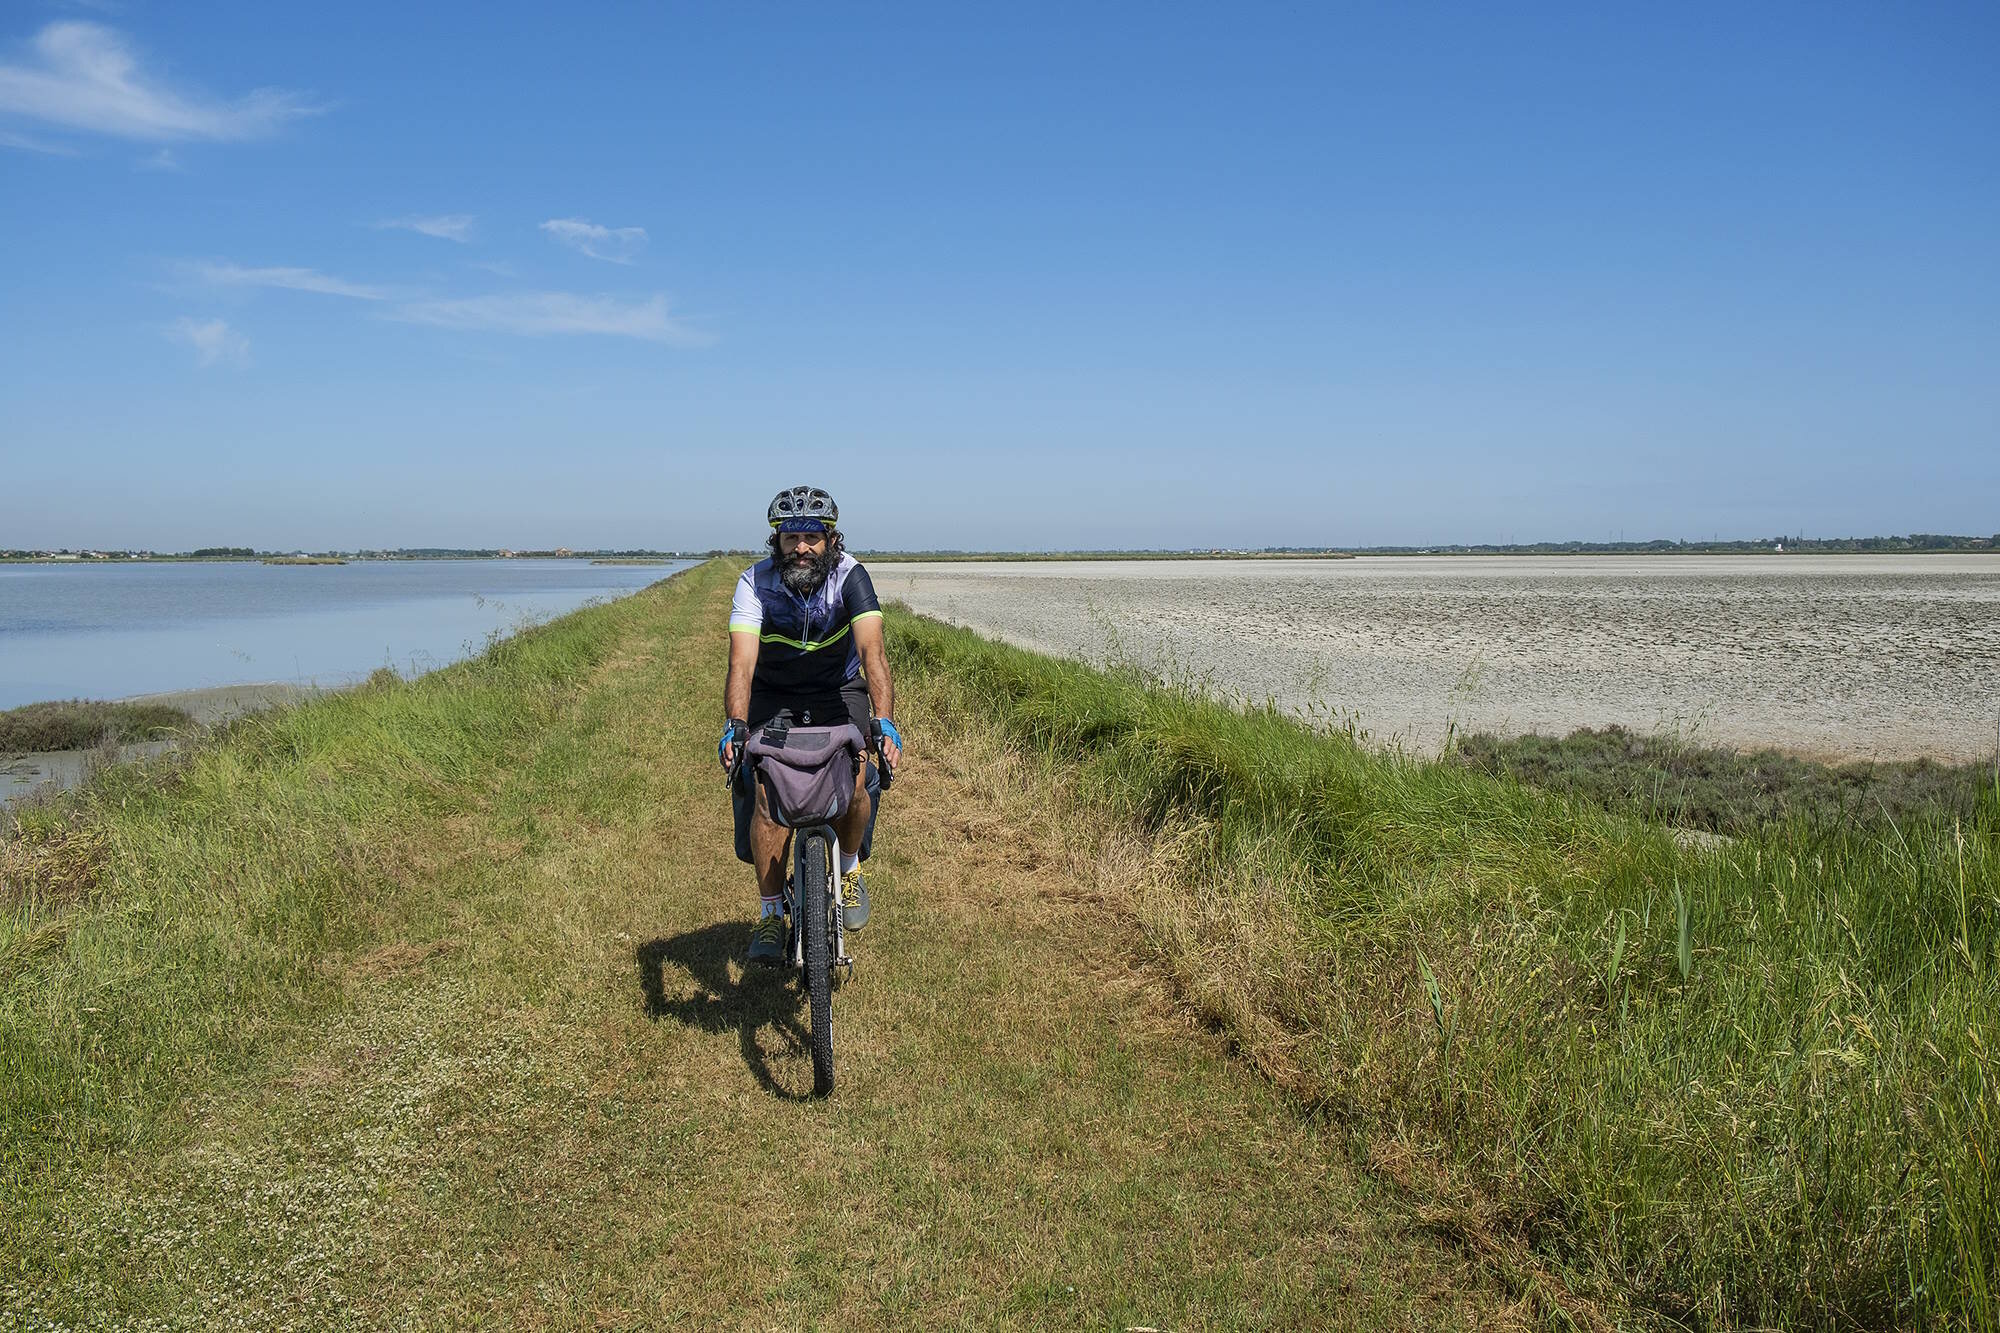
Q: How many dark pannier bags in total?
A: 2